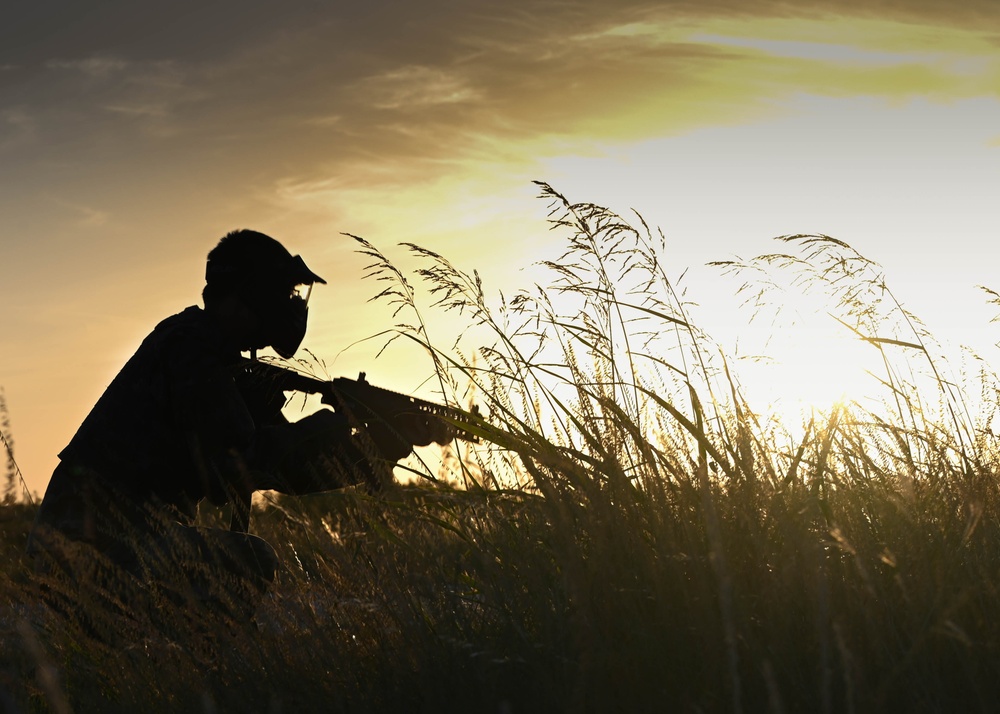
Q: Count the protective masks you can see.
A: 1